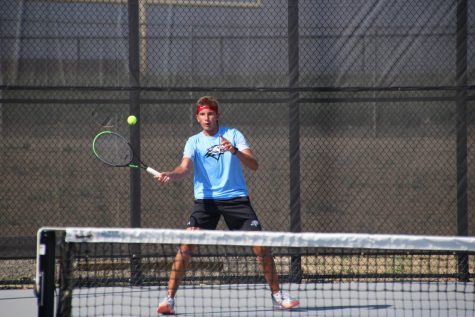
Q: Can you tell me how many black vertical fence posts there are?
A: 3